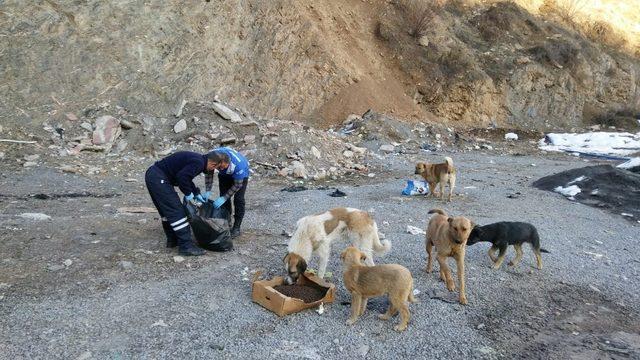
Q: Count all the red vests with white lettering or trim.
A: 0